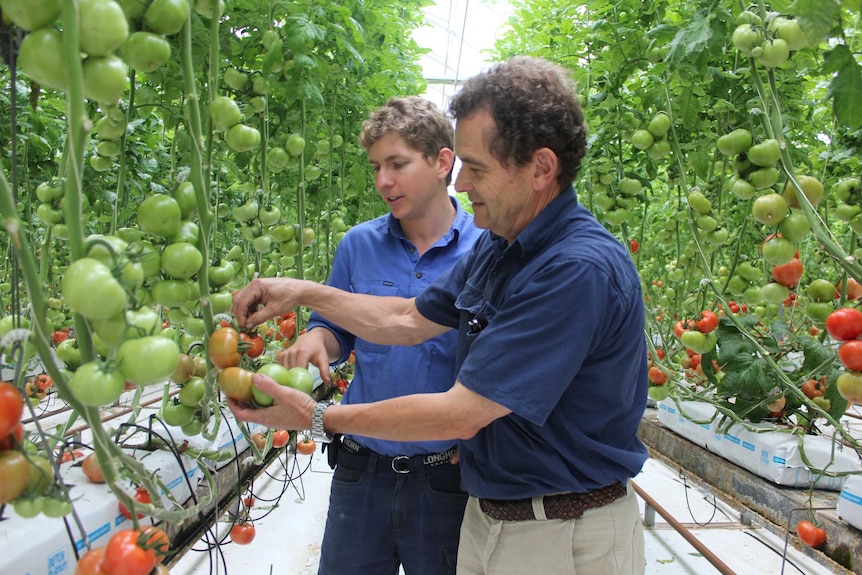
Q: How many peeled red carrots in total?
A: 0